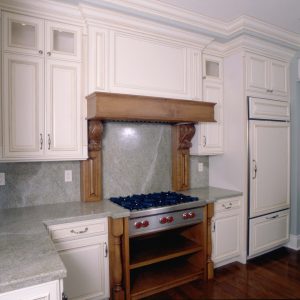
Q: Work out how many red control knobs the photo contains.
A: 6